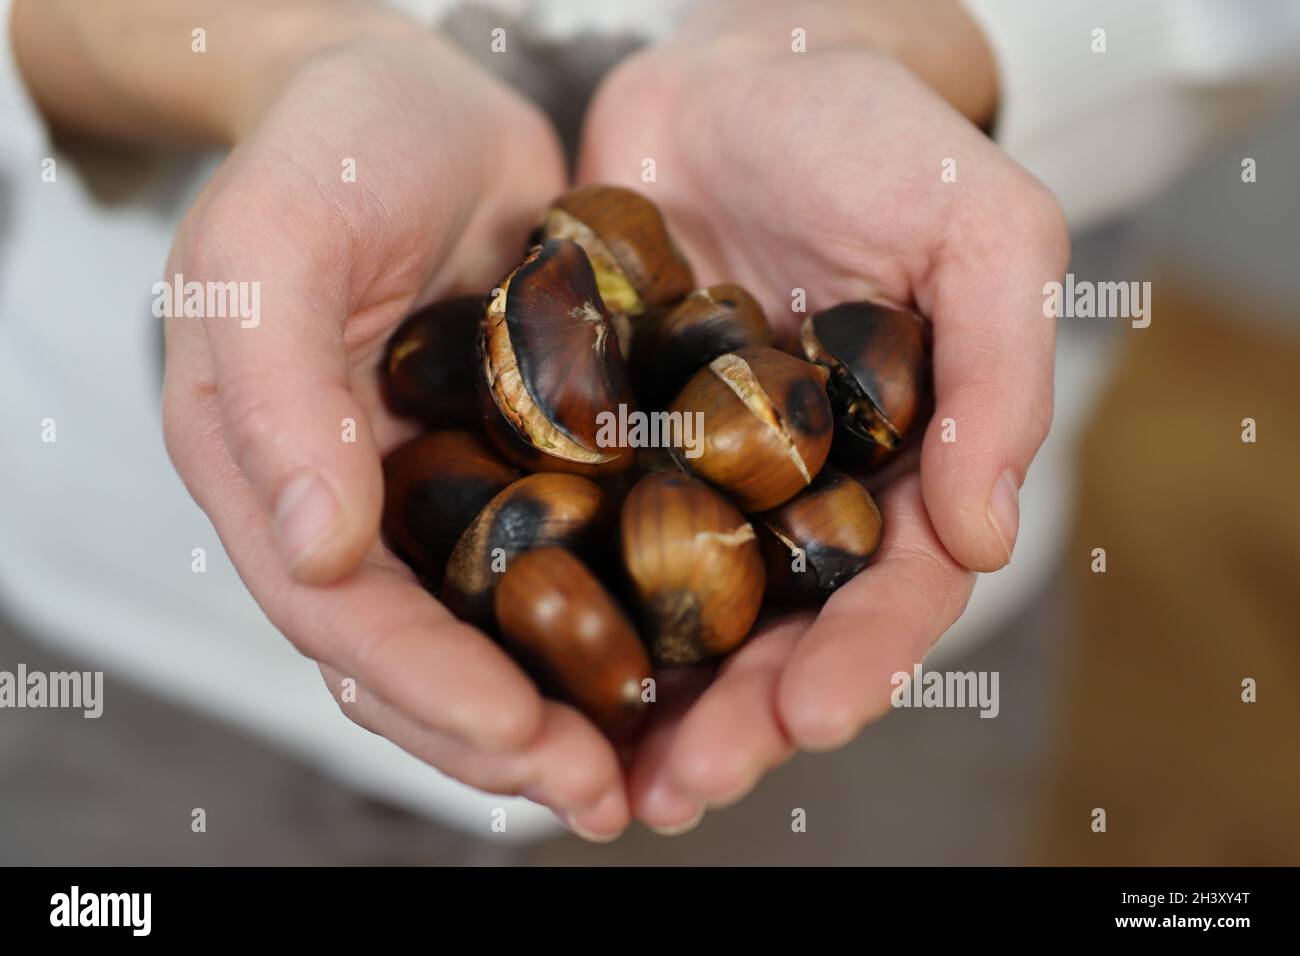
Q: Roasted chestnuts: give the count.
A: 11